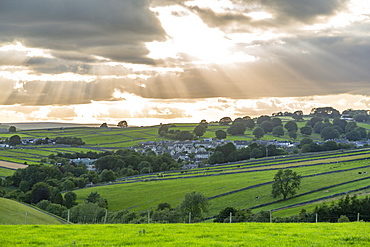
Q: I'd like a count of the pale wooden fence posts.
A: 9